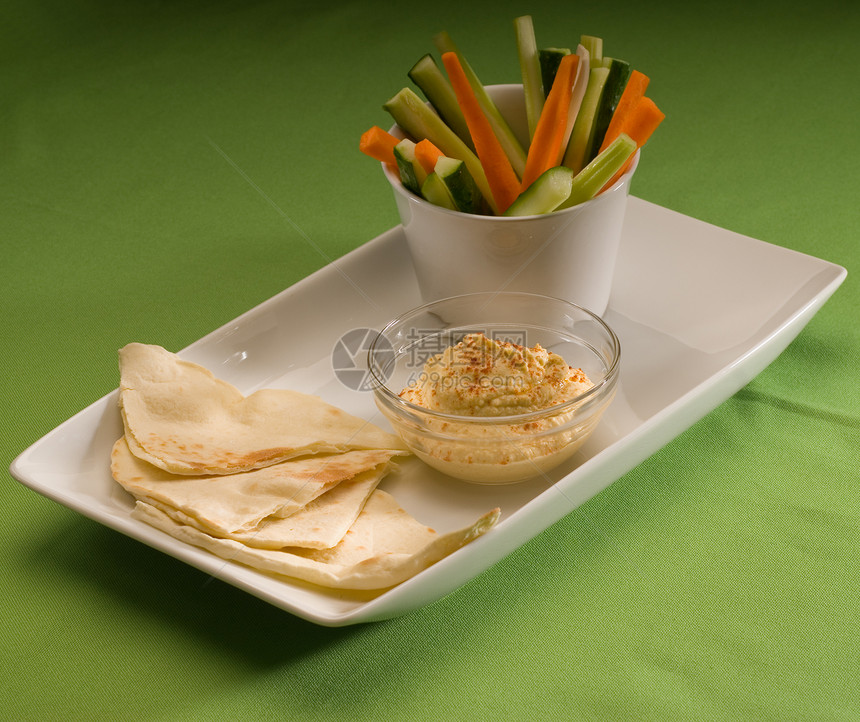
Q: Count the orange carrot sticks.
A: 6